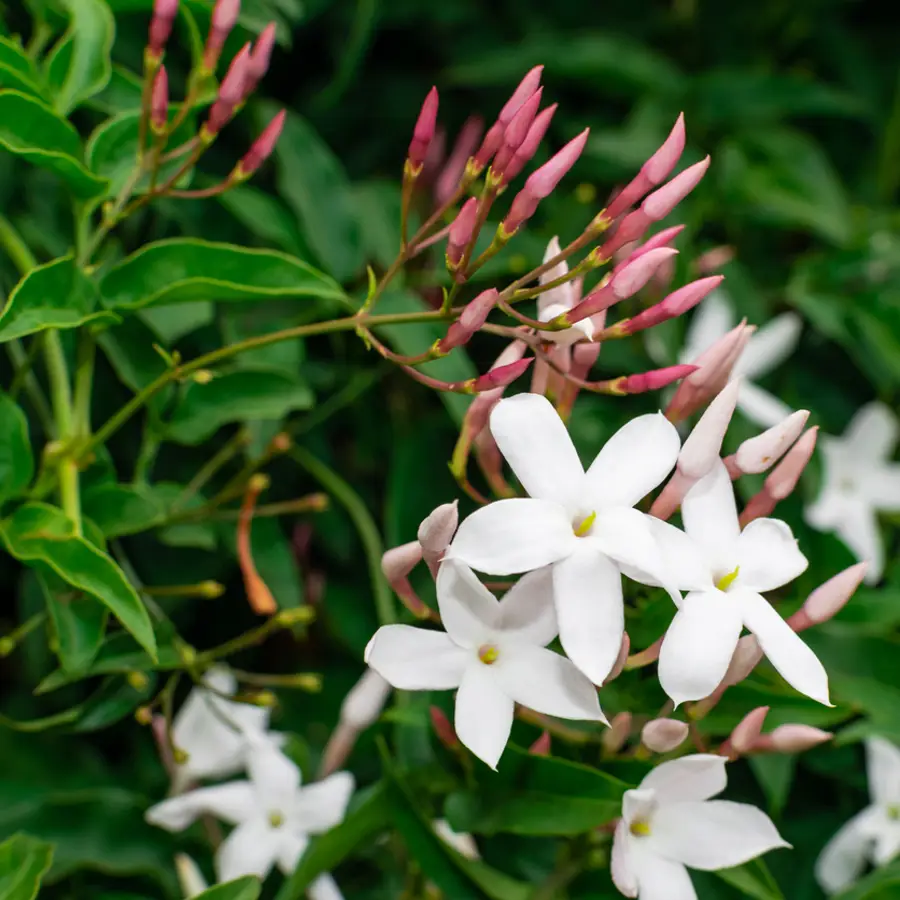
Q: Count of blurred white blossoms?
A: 5